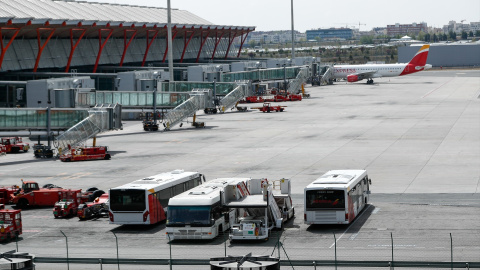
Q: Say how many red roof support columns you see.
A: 12